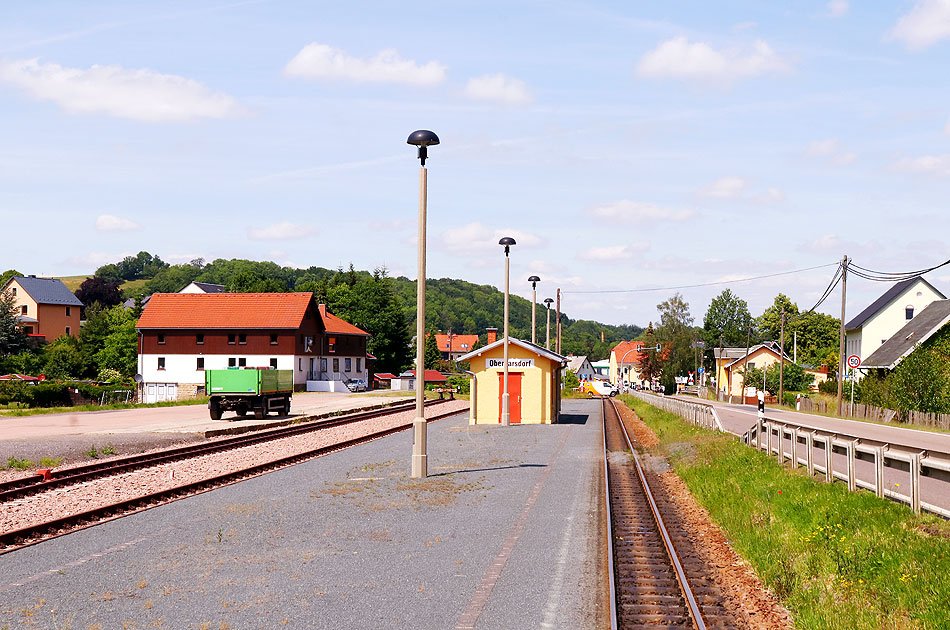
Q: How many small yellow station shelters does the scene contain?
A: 1